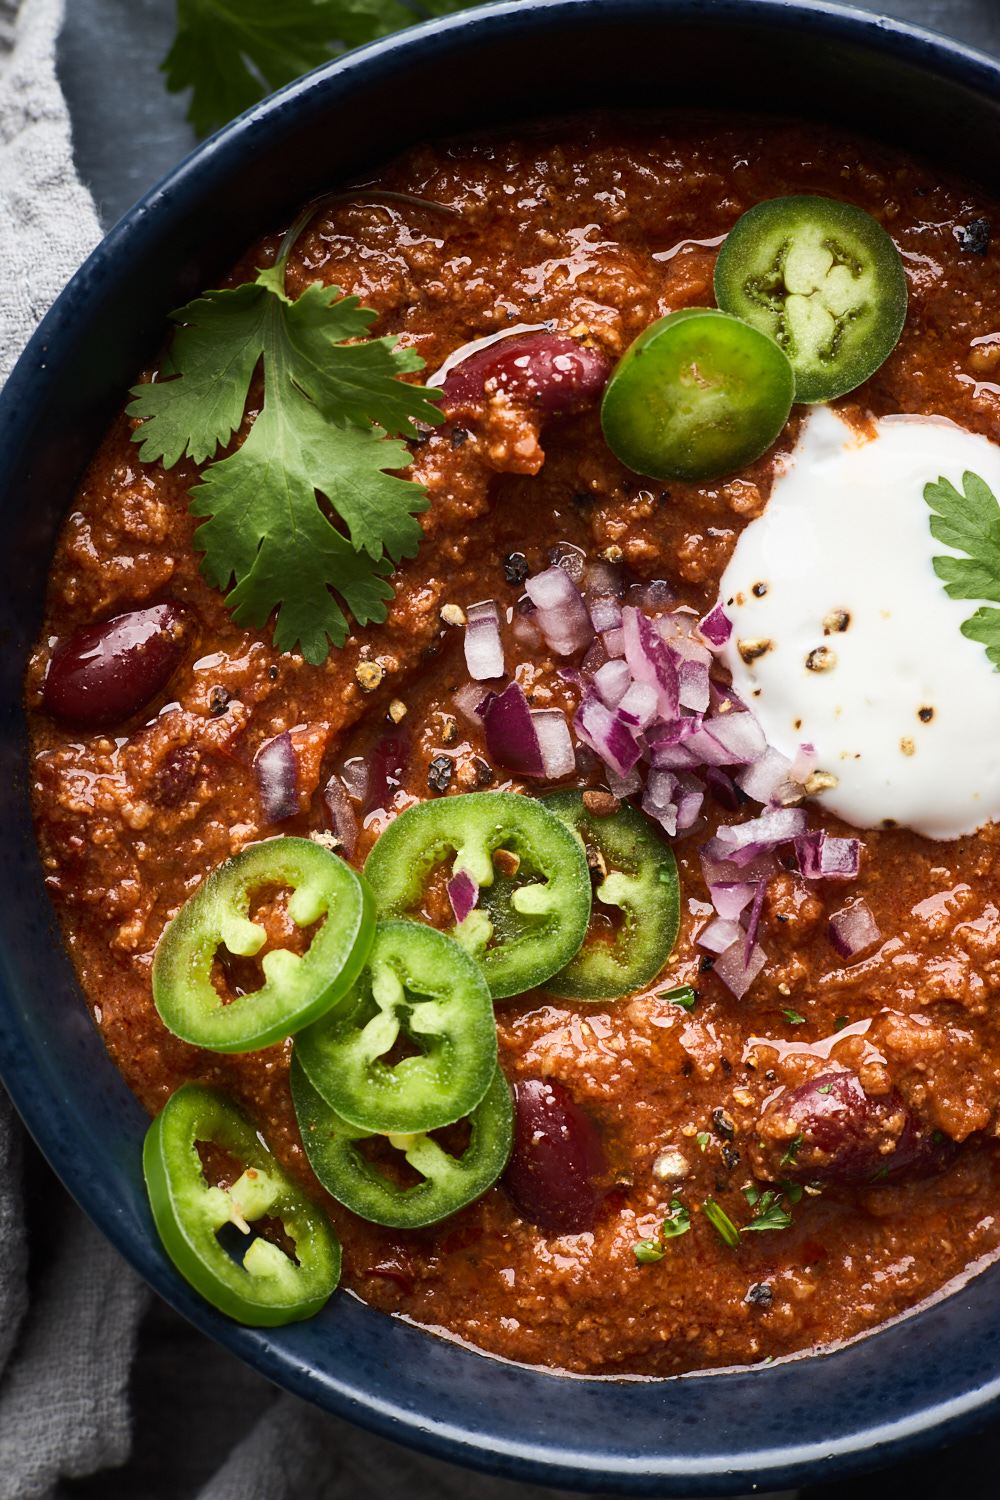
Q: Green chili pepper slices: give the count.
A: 8